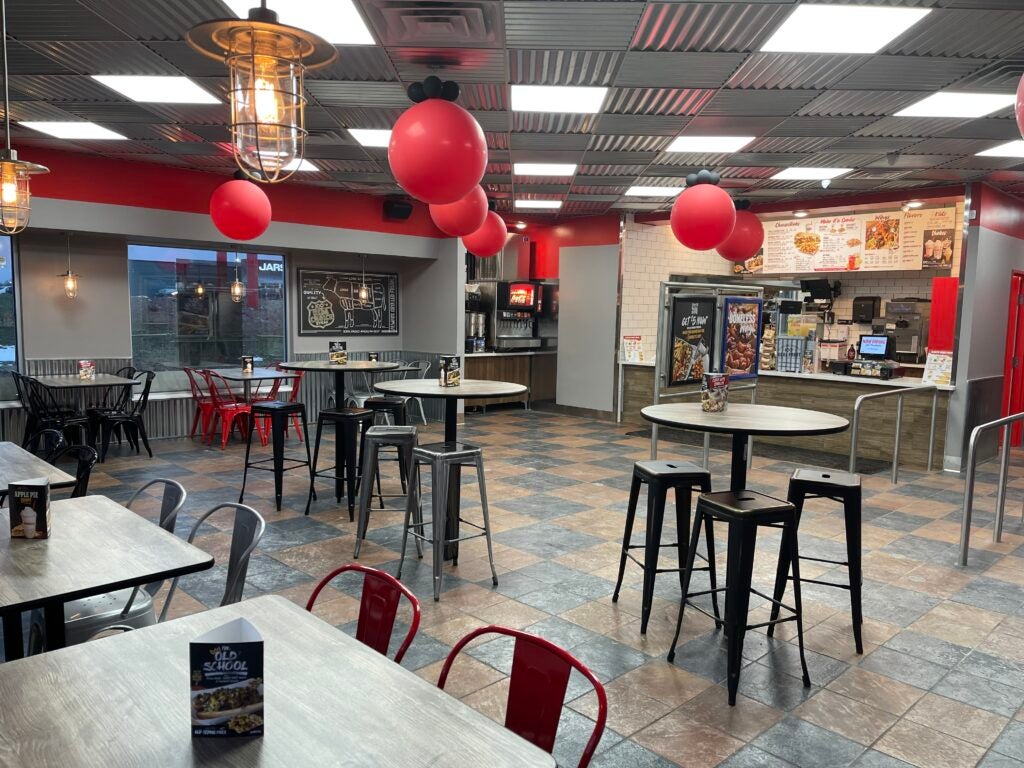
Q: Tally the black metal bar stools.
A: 6